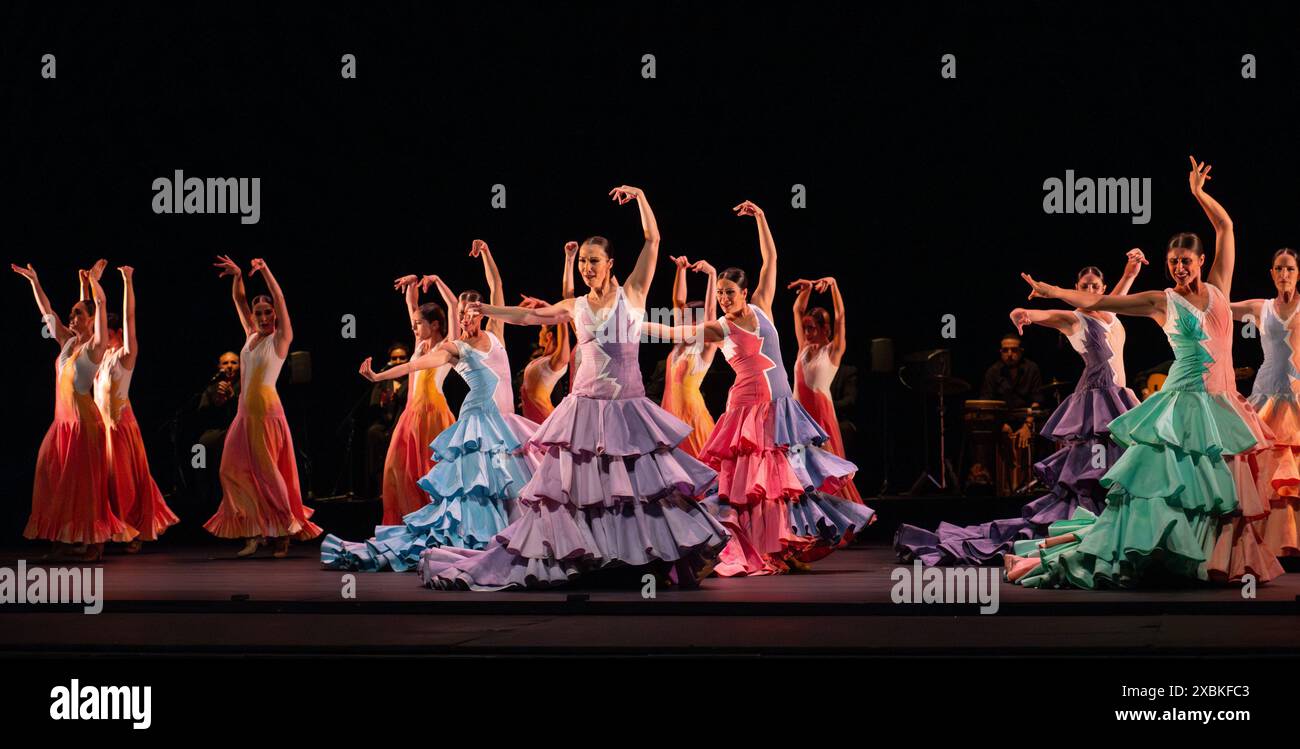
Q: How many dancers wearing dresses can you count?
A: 13